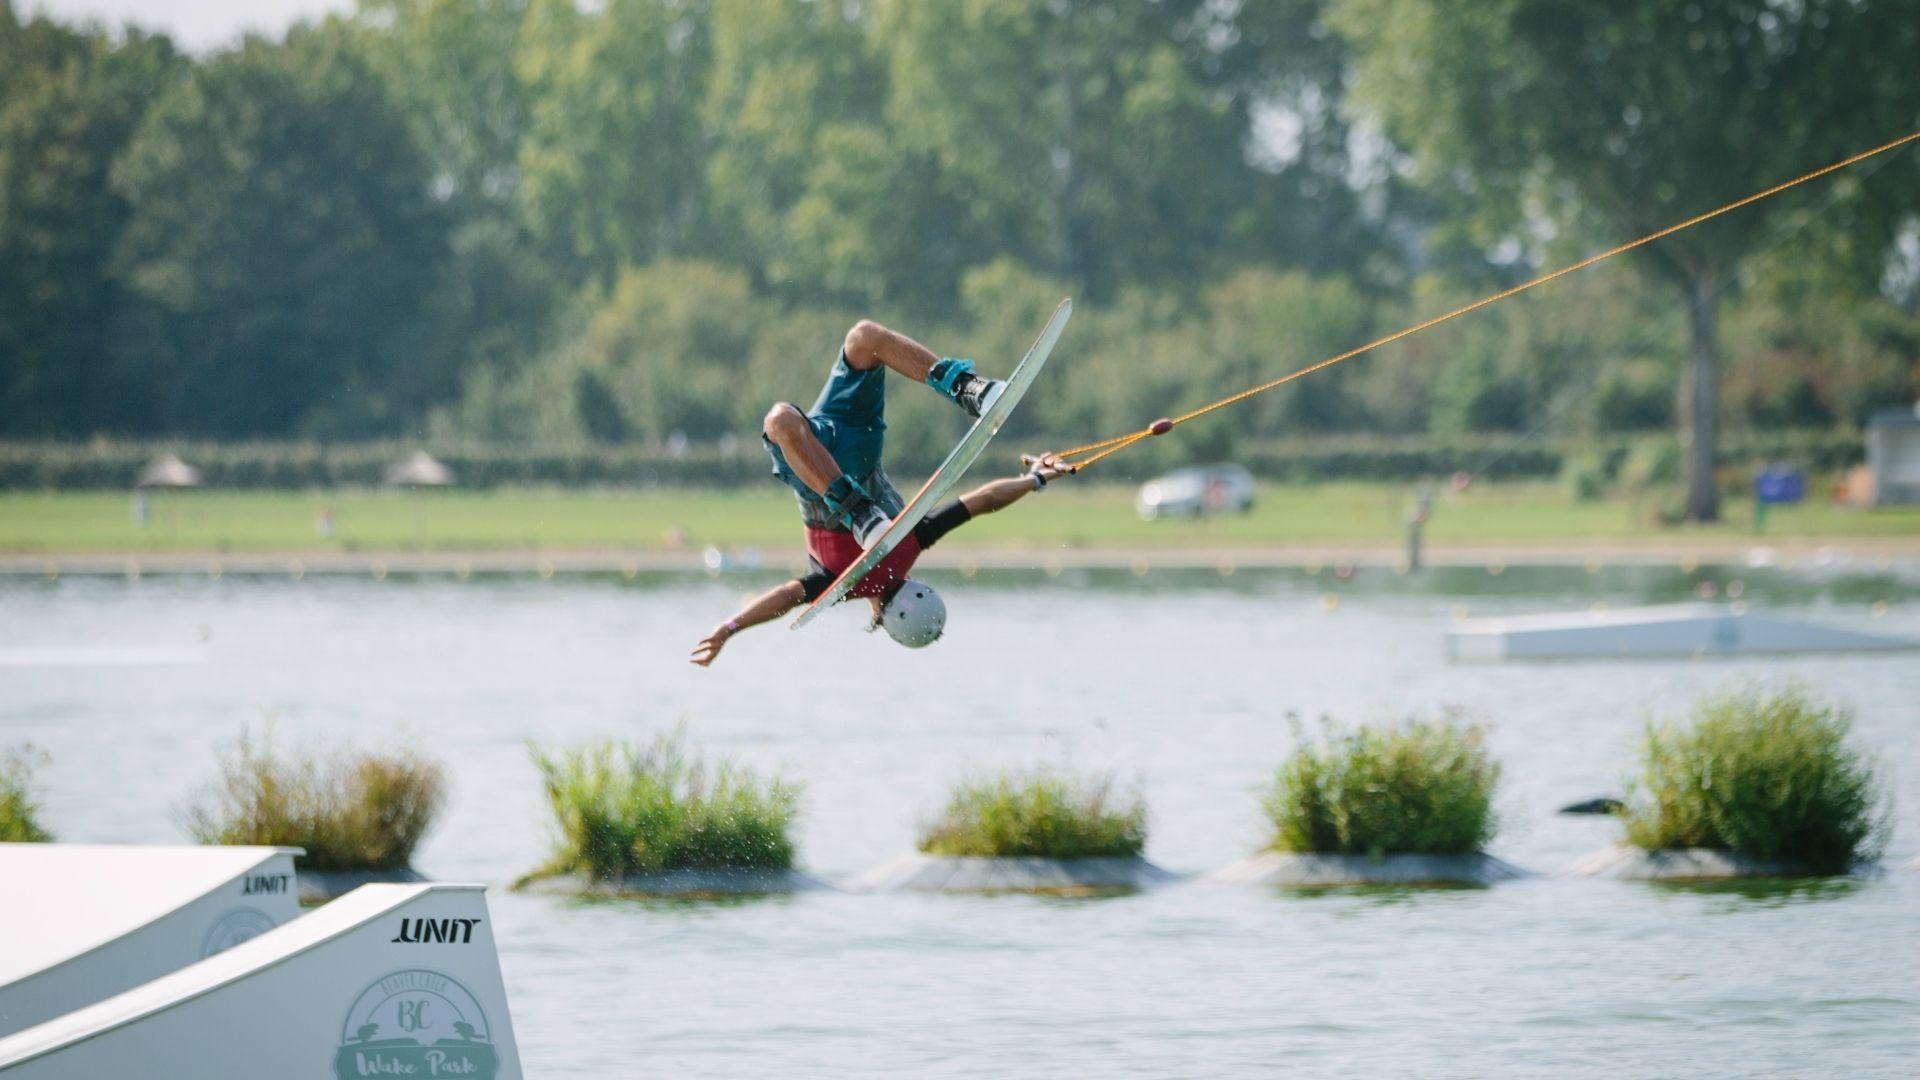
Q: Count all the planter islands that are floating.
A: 6